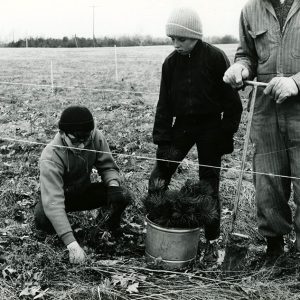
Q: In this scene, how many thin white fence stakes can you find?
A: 2